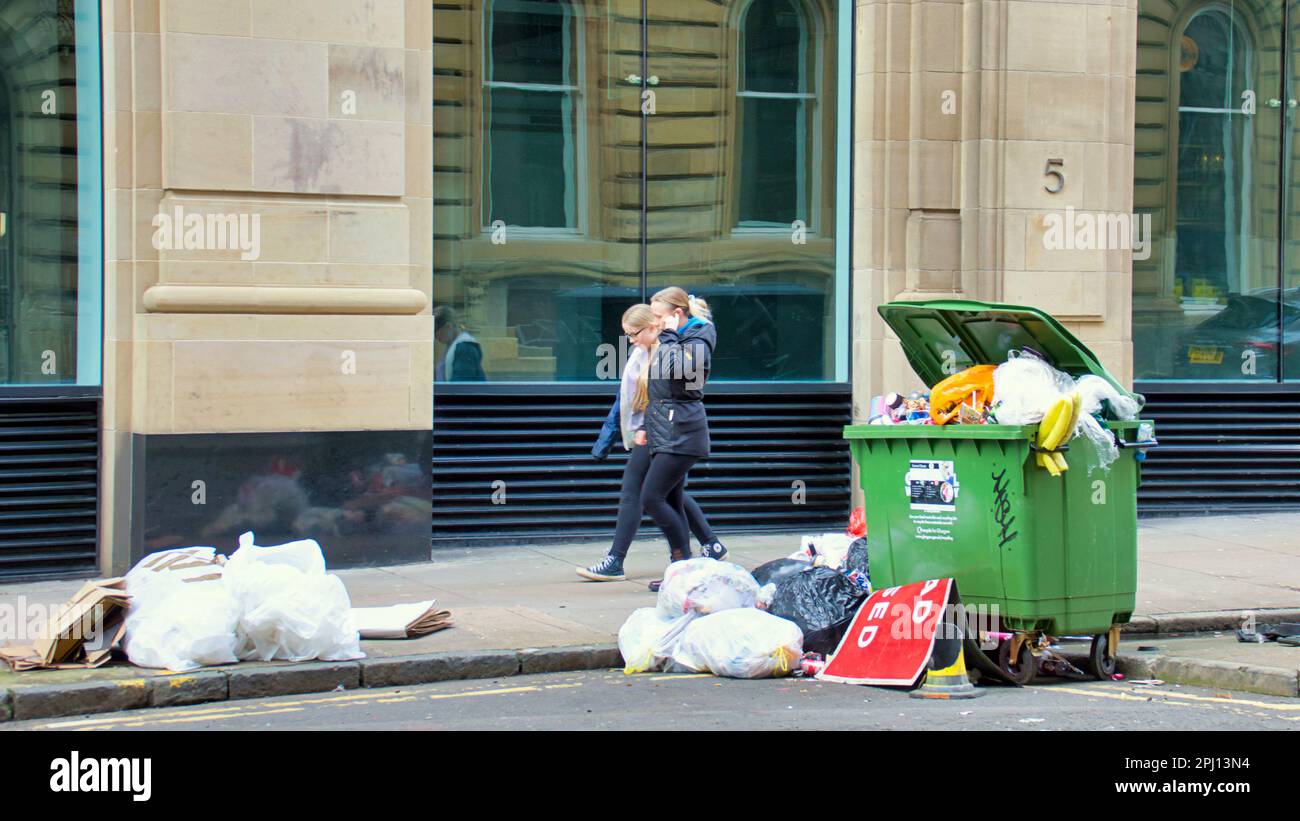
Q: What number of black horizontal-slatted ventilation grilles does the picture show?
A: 3